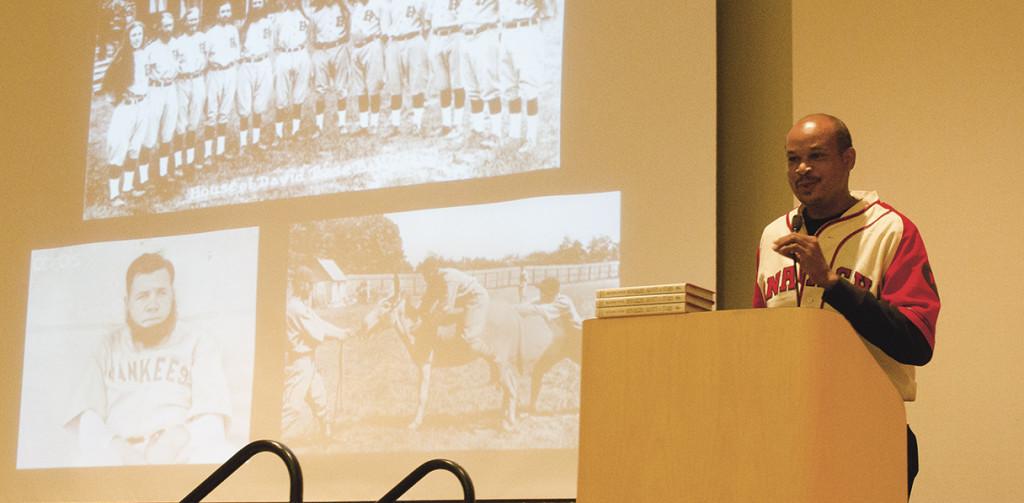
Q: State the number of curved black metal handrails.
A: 2